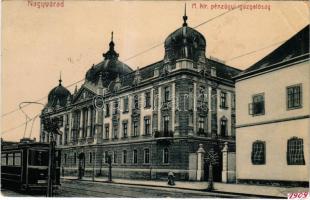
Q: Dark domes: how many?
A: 3